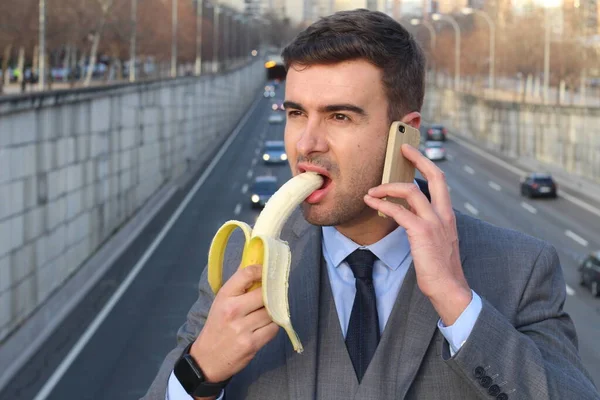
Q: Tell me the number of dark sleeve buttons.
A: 4